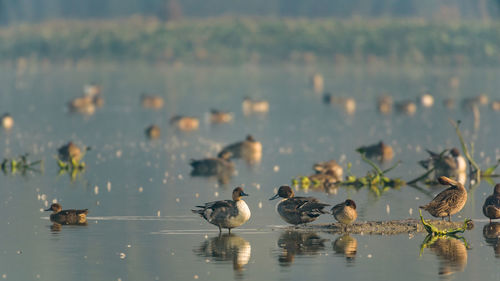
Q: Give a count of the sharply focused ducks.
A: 6